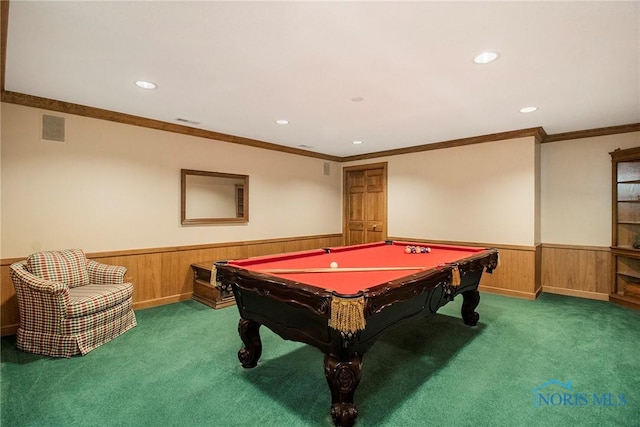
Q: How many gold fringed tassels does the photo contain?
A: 3